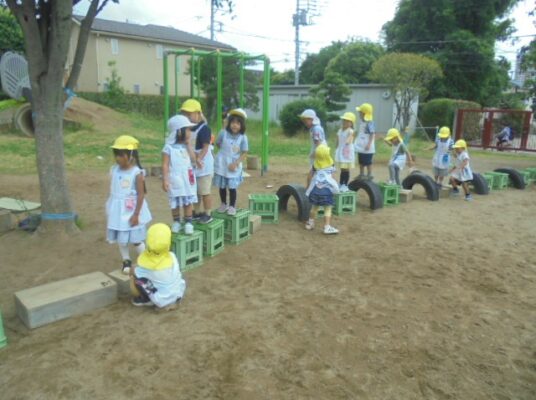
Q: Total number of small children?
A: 12